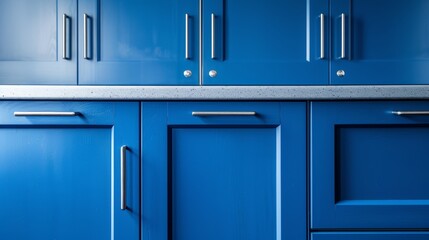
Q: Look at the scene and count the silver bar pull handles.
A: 10